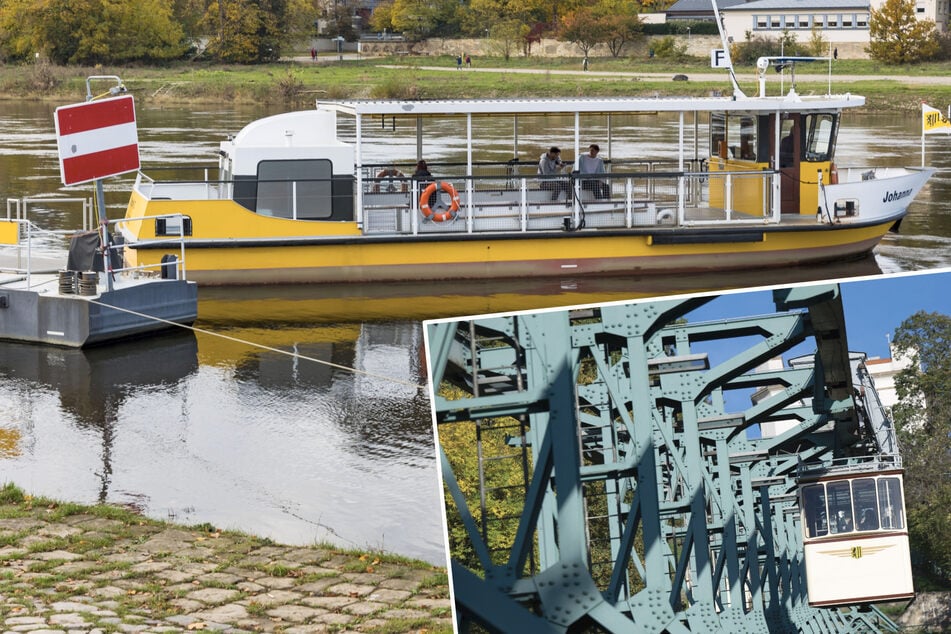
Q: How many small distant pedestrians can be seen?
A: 5